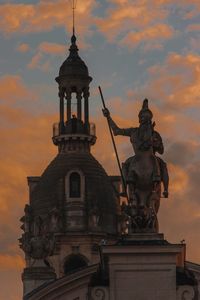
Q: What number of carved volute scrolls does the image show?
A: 2